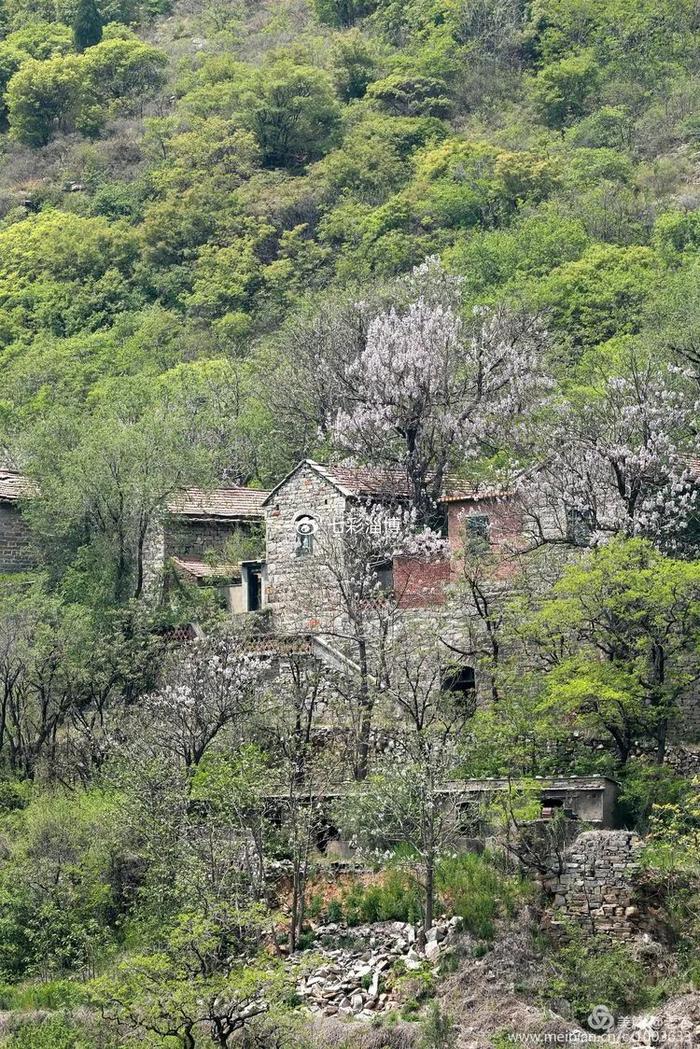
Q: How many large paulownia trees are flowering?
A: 2